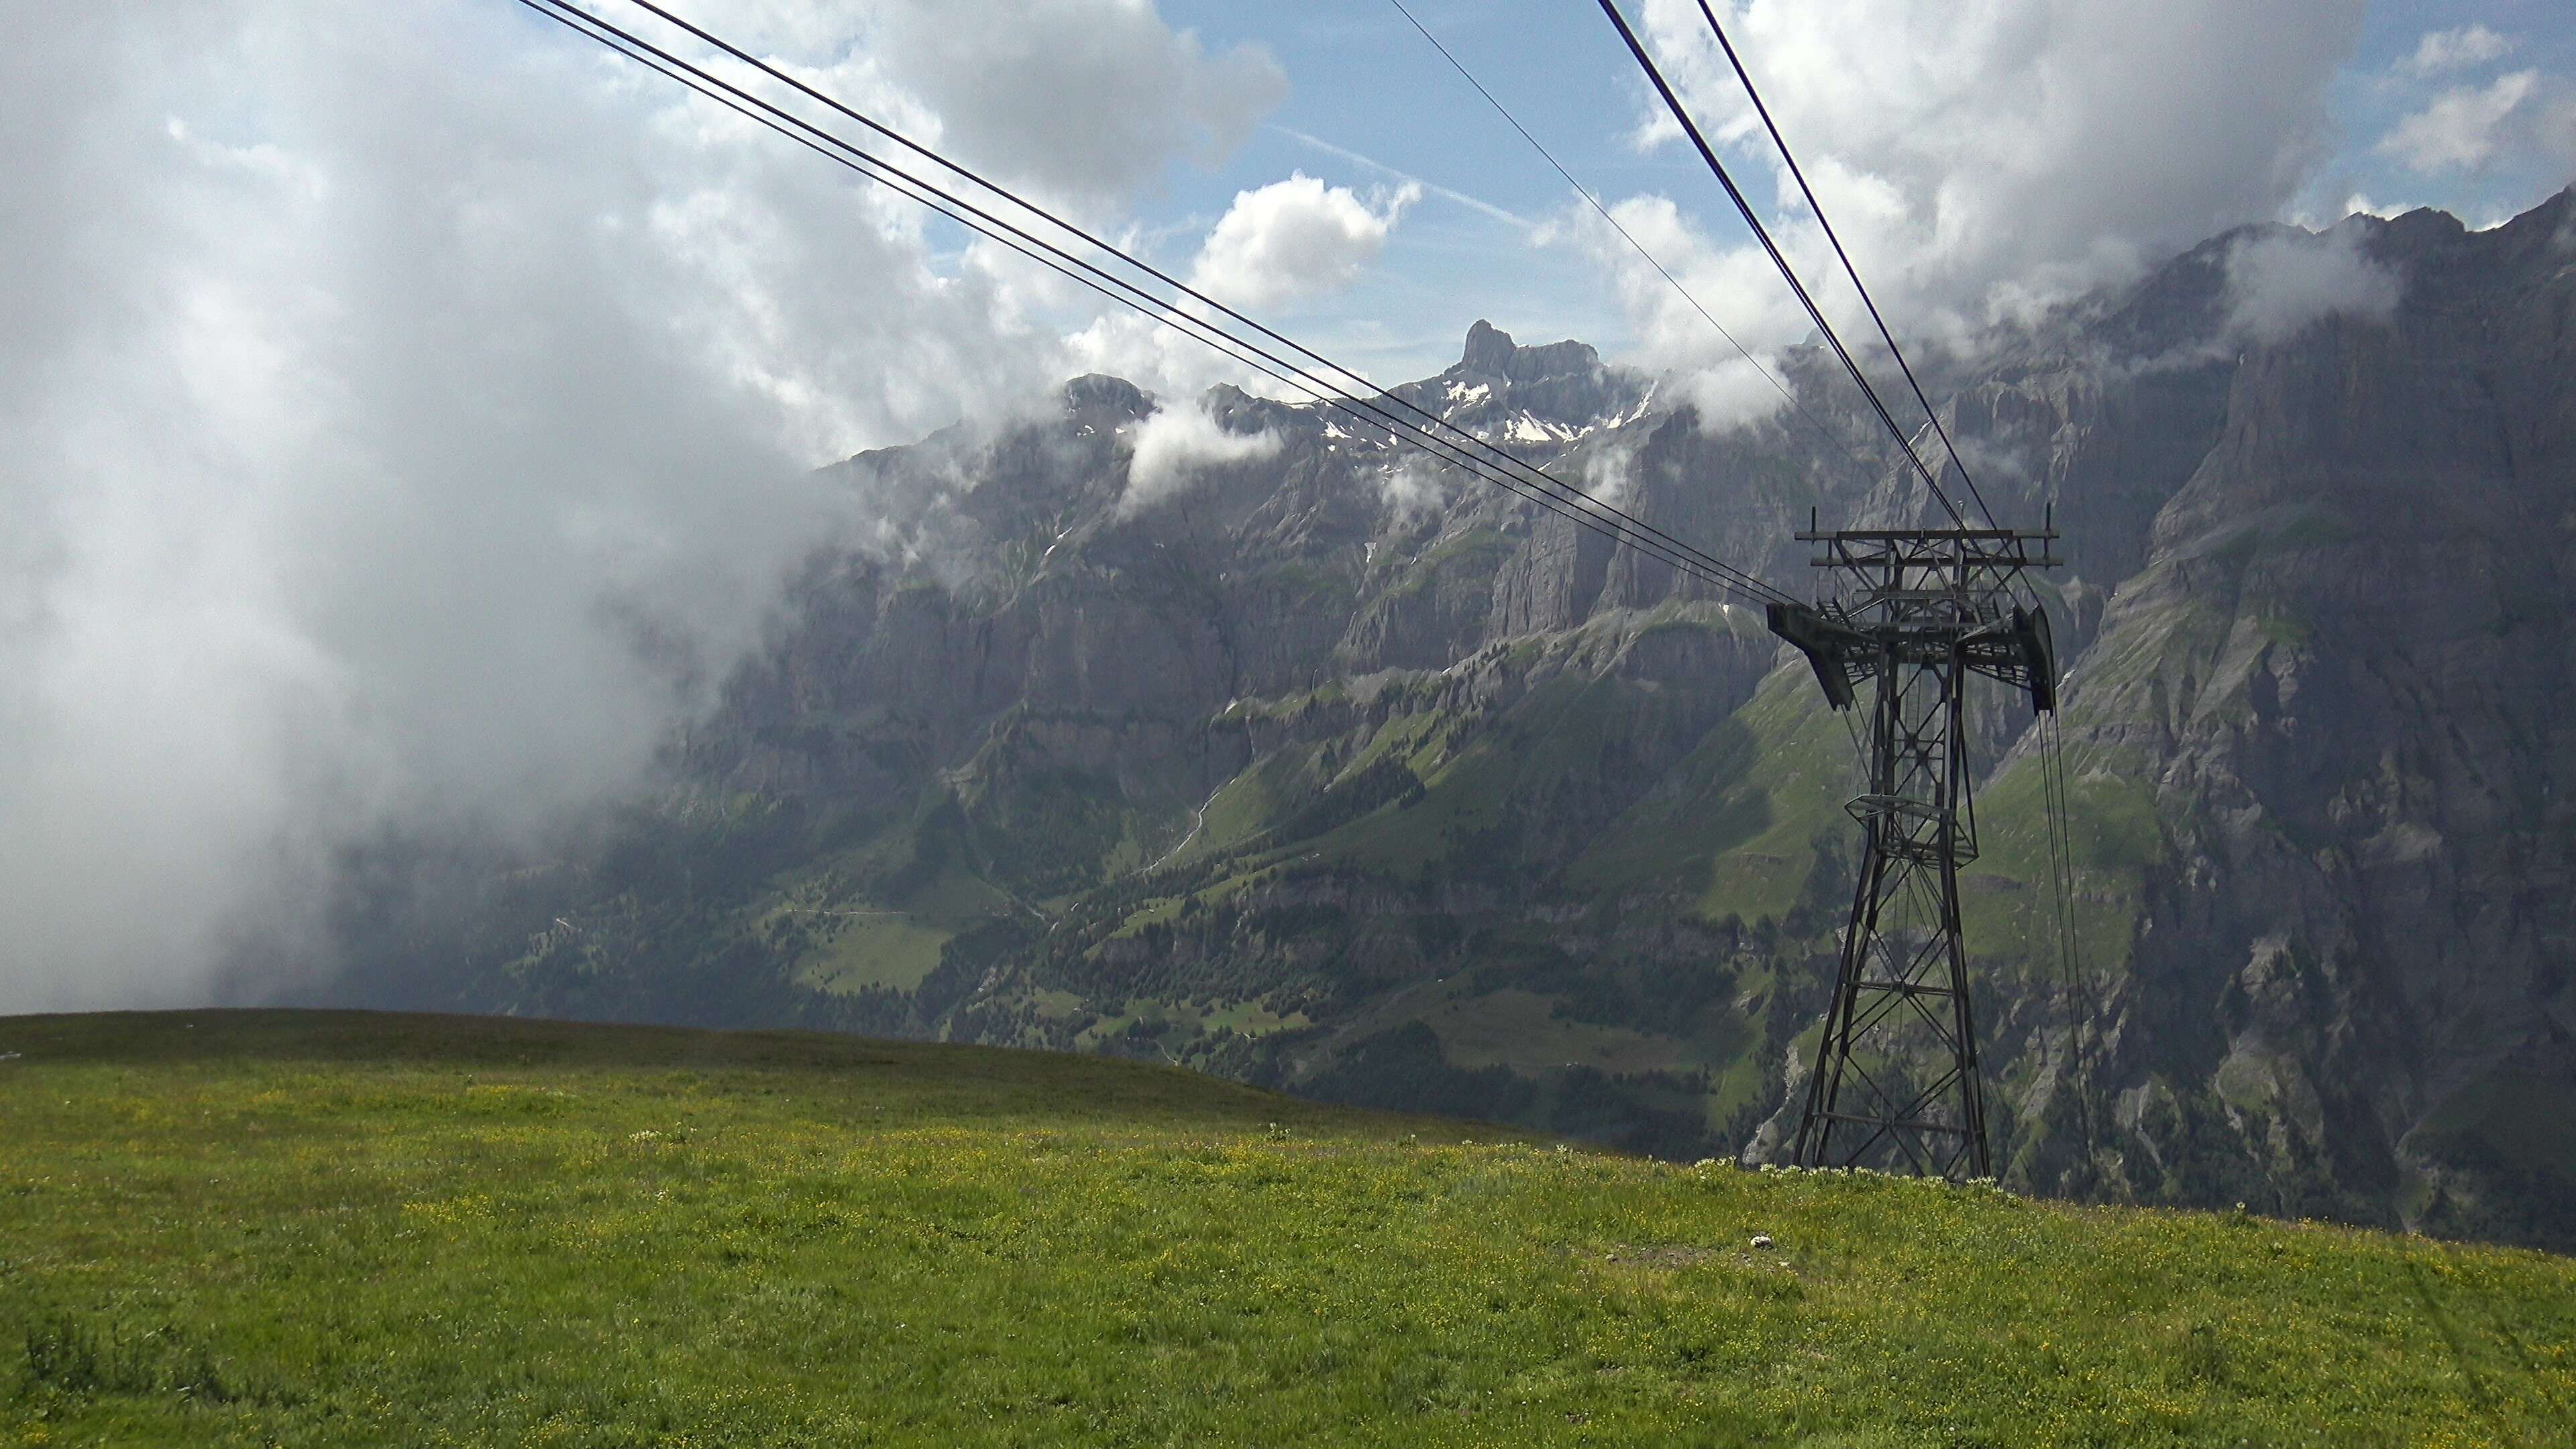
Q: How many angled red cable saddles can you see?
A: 0